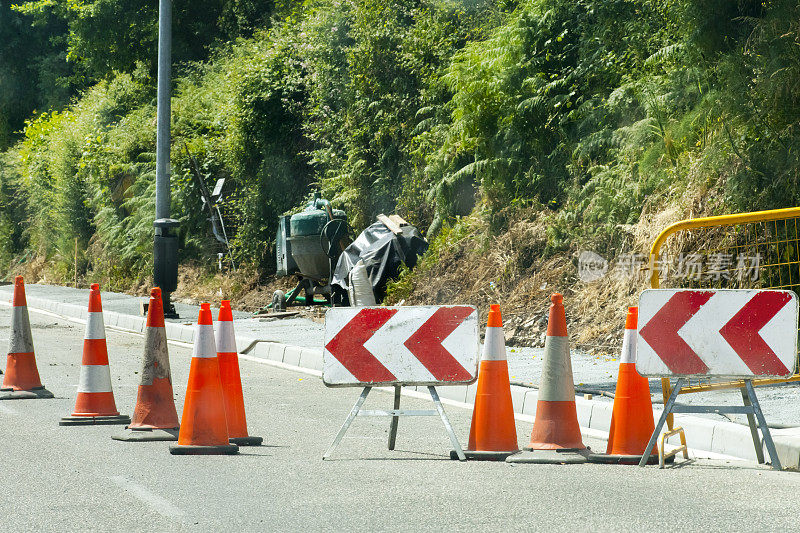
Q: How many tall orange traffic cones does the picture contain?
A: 8